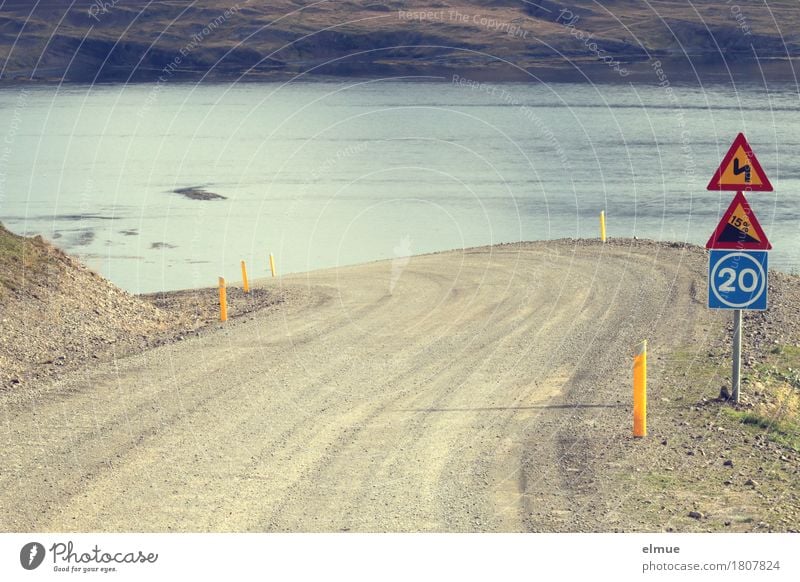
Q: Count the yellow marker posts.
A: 5